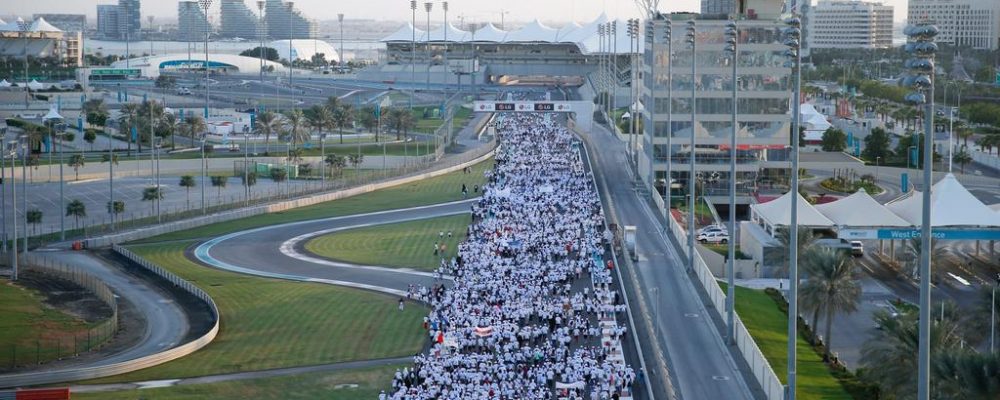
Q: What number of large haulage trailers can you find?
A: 0